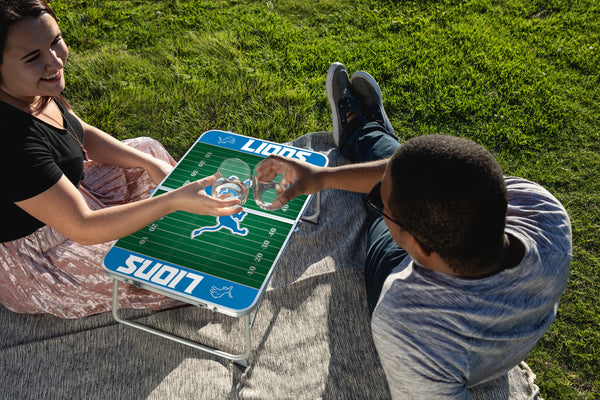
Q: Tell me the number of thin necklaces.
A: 1